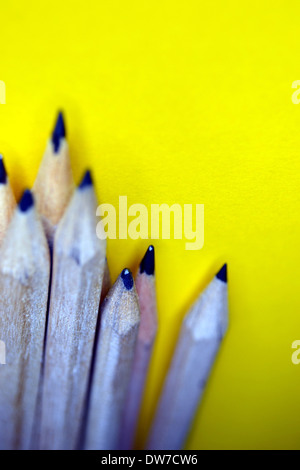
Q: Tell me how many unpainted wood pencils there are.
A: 7